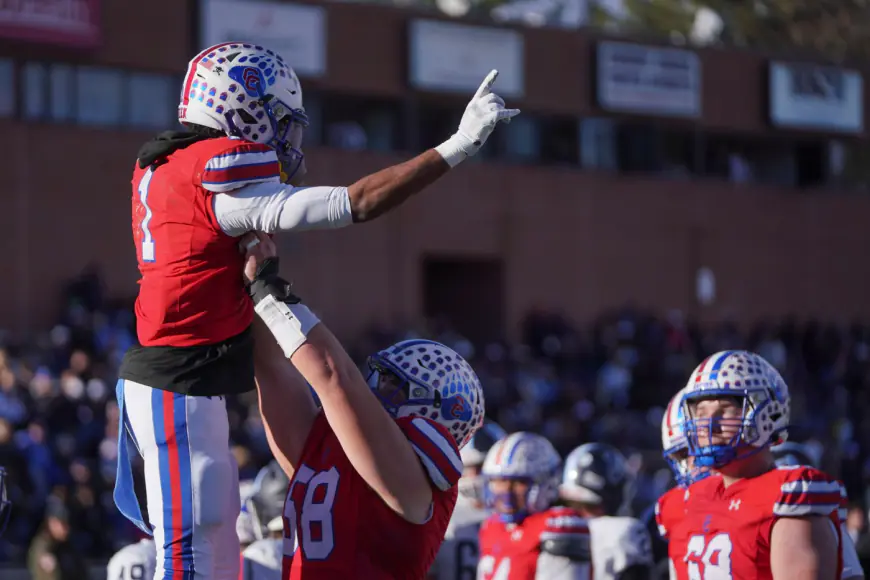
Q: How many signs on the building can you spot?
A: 5